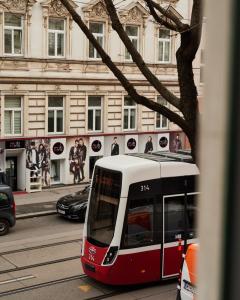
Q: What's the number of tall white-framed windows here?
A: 10